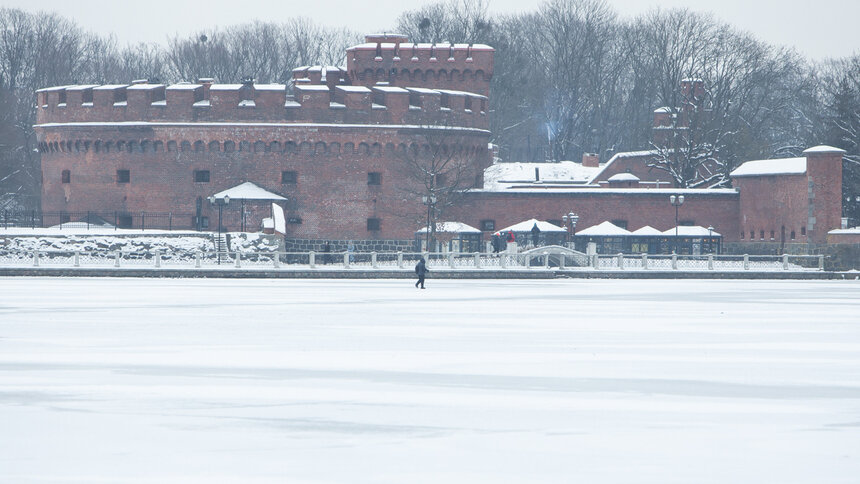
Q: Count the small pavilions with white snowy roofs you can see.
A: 6